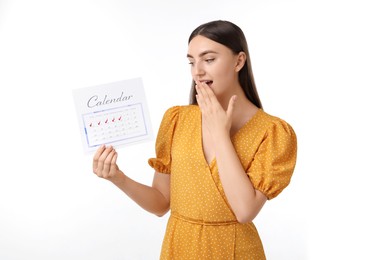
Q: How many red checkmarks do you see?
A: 5